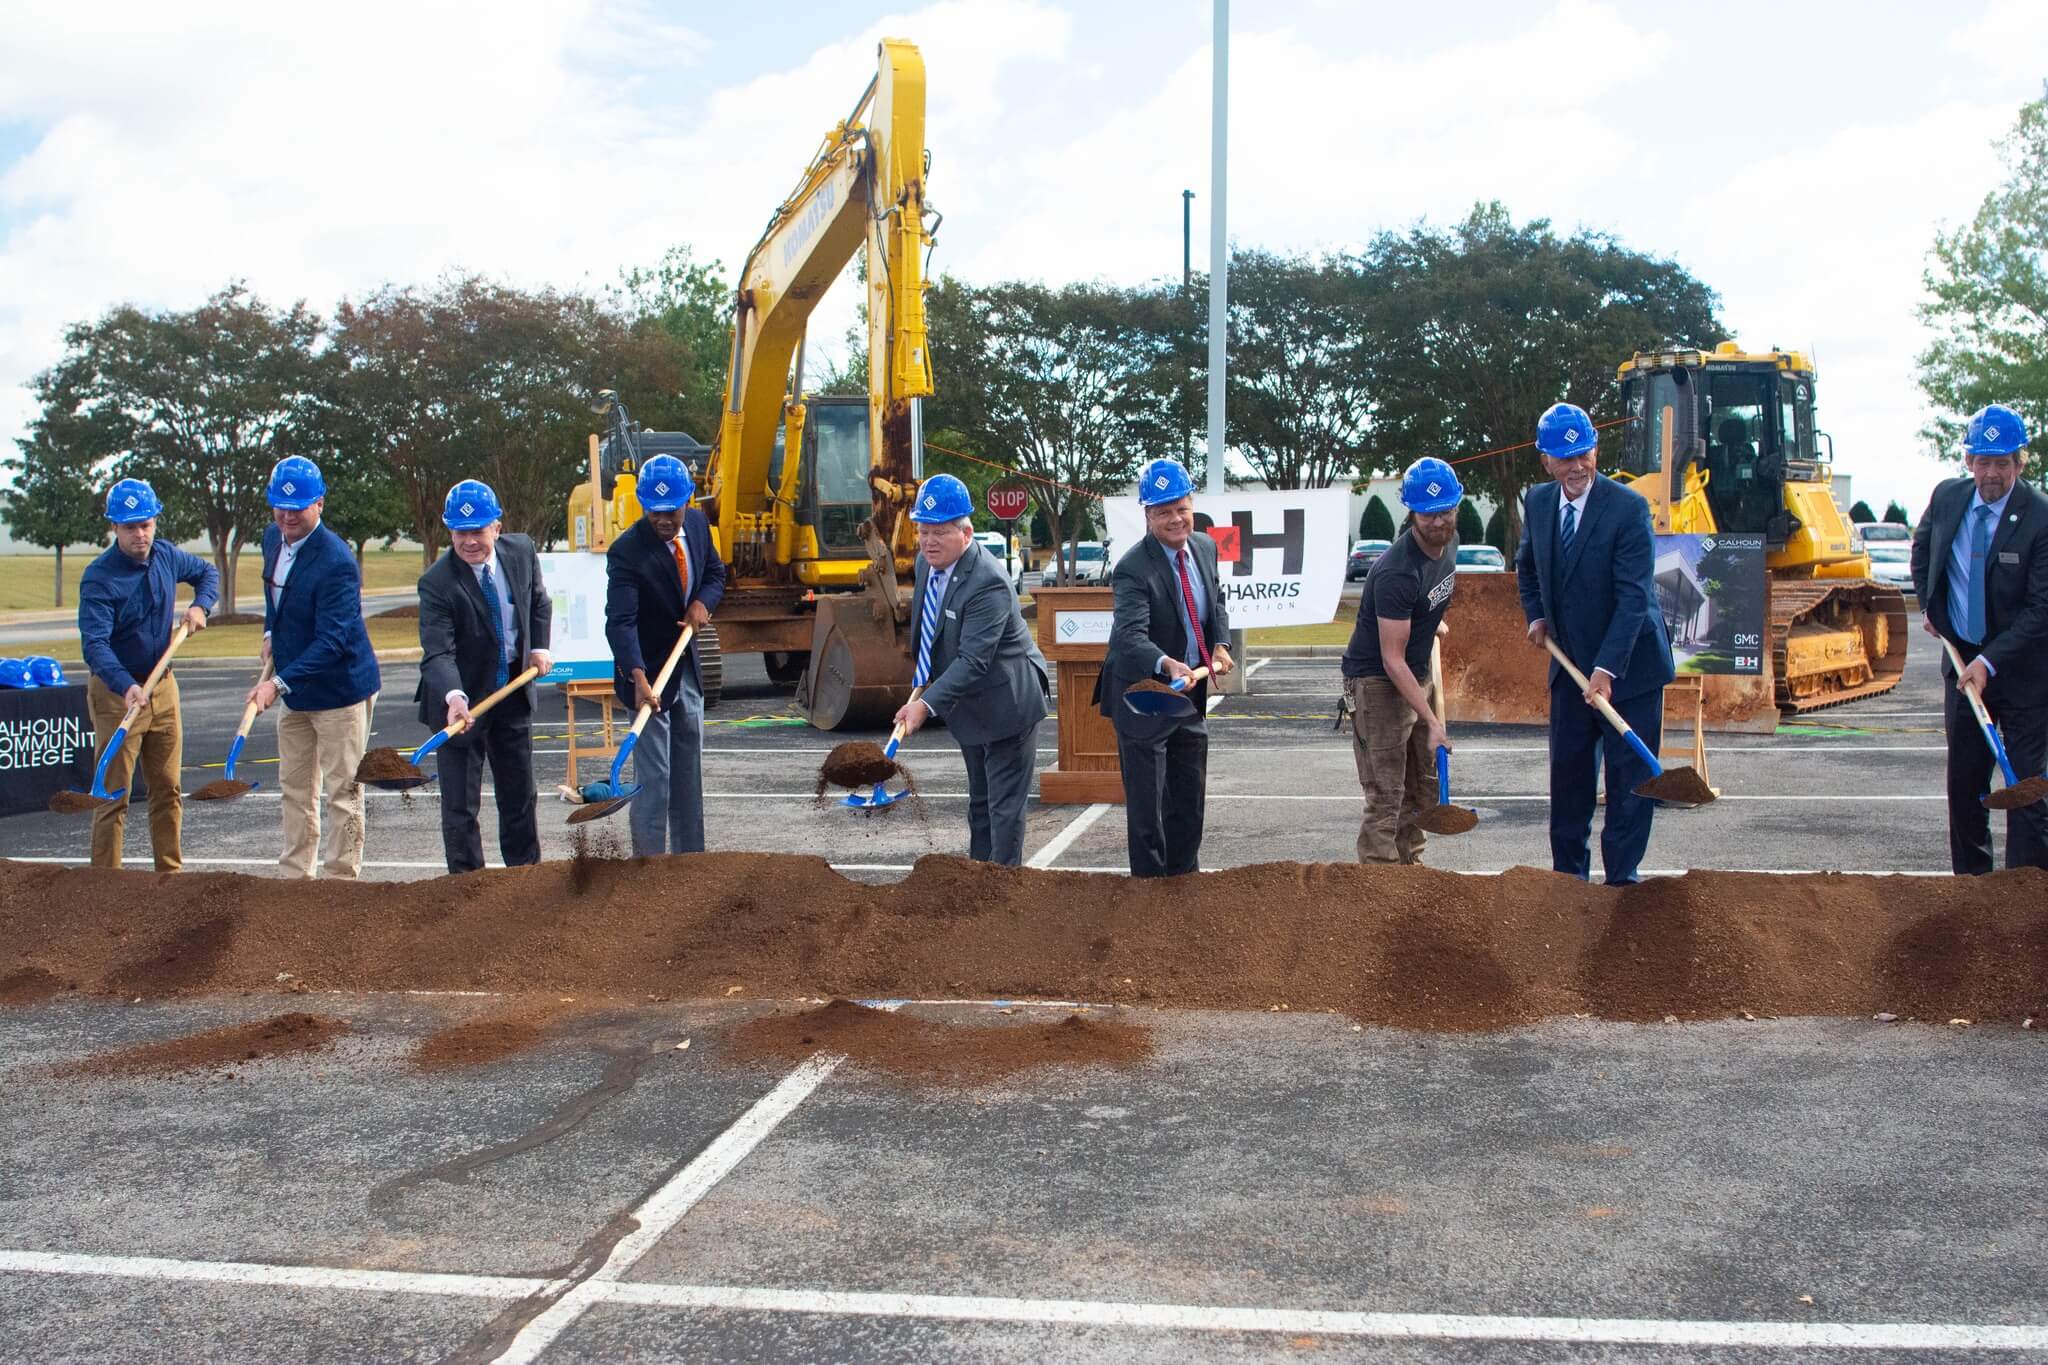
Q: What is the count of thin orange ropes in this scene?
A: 2